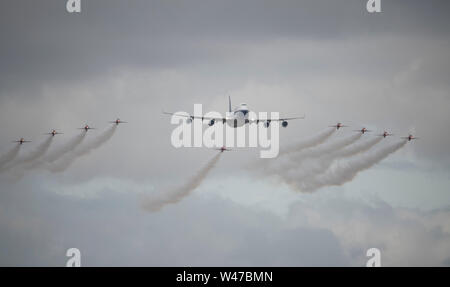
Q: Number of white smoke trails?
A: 9